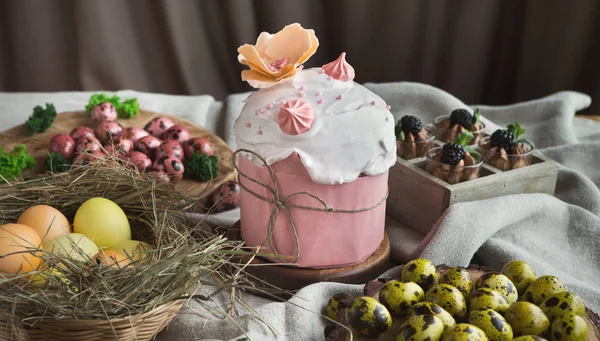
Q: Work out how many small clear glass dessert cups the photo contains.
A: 4